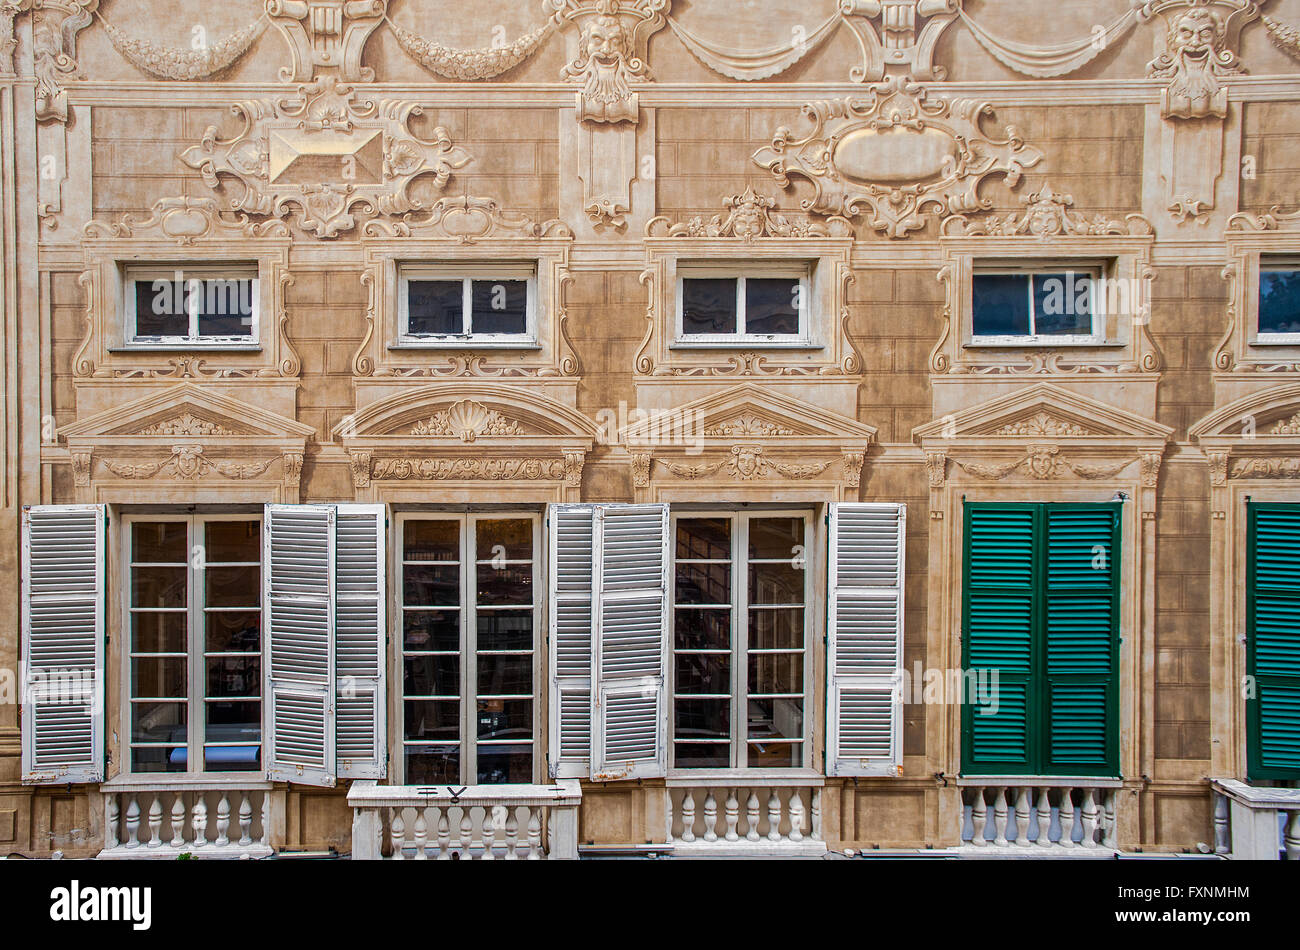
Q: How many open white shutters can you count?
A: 6